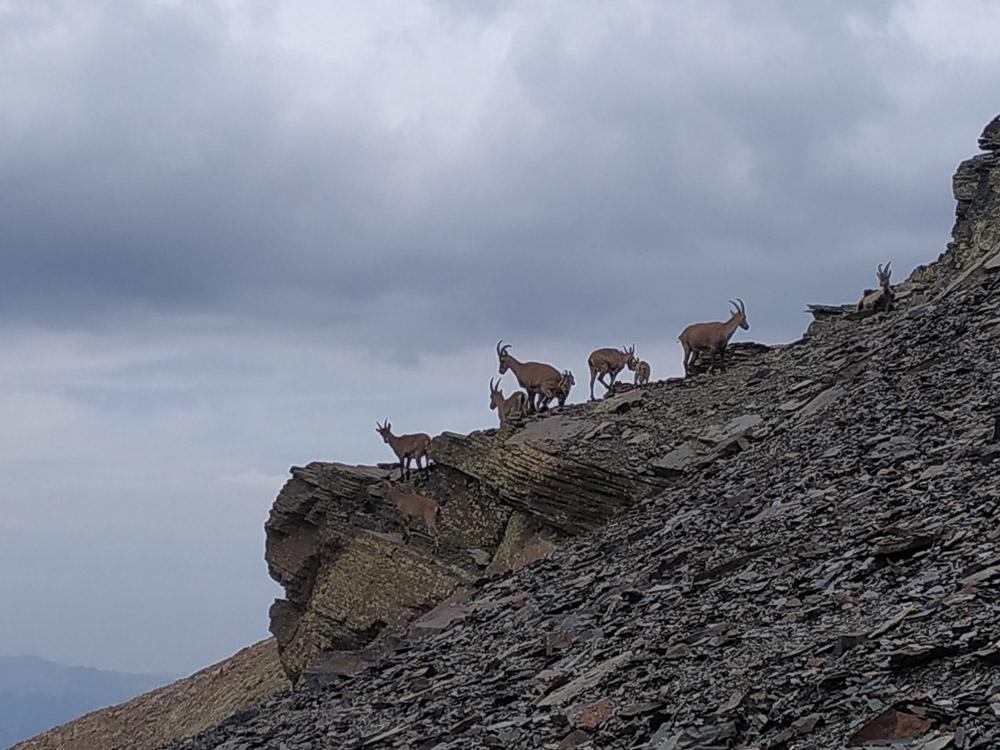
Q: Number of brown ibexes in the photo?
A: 9